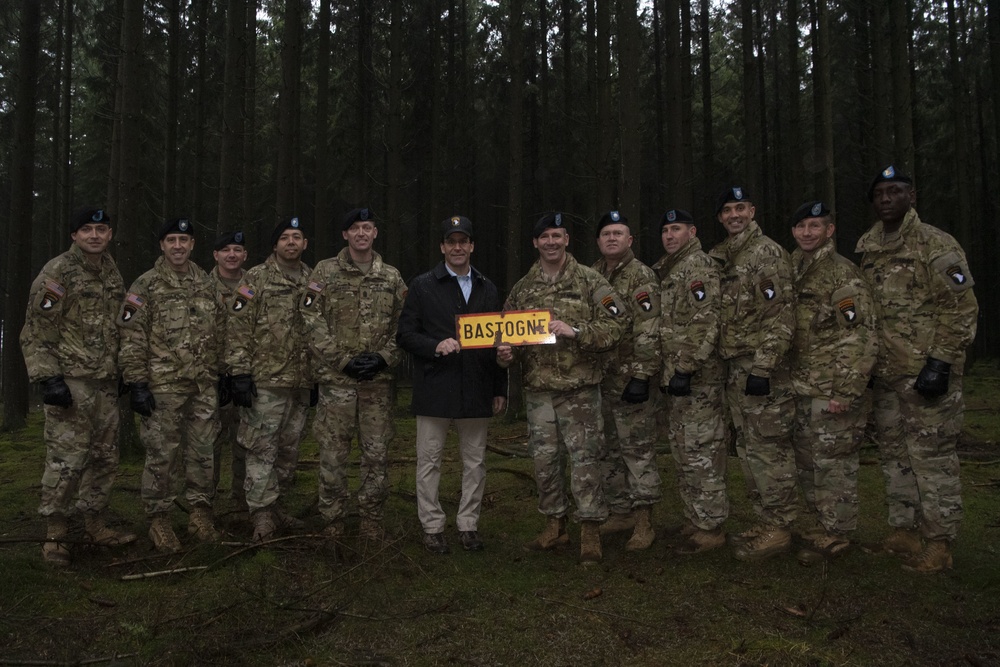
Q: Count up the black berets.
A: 11